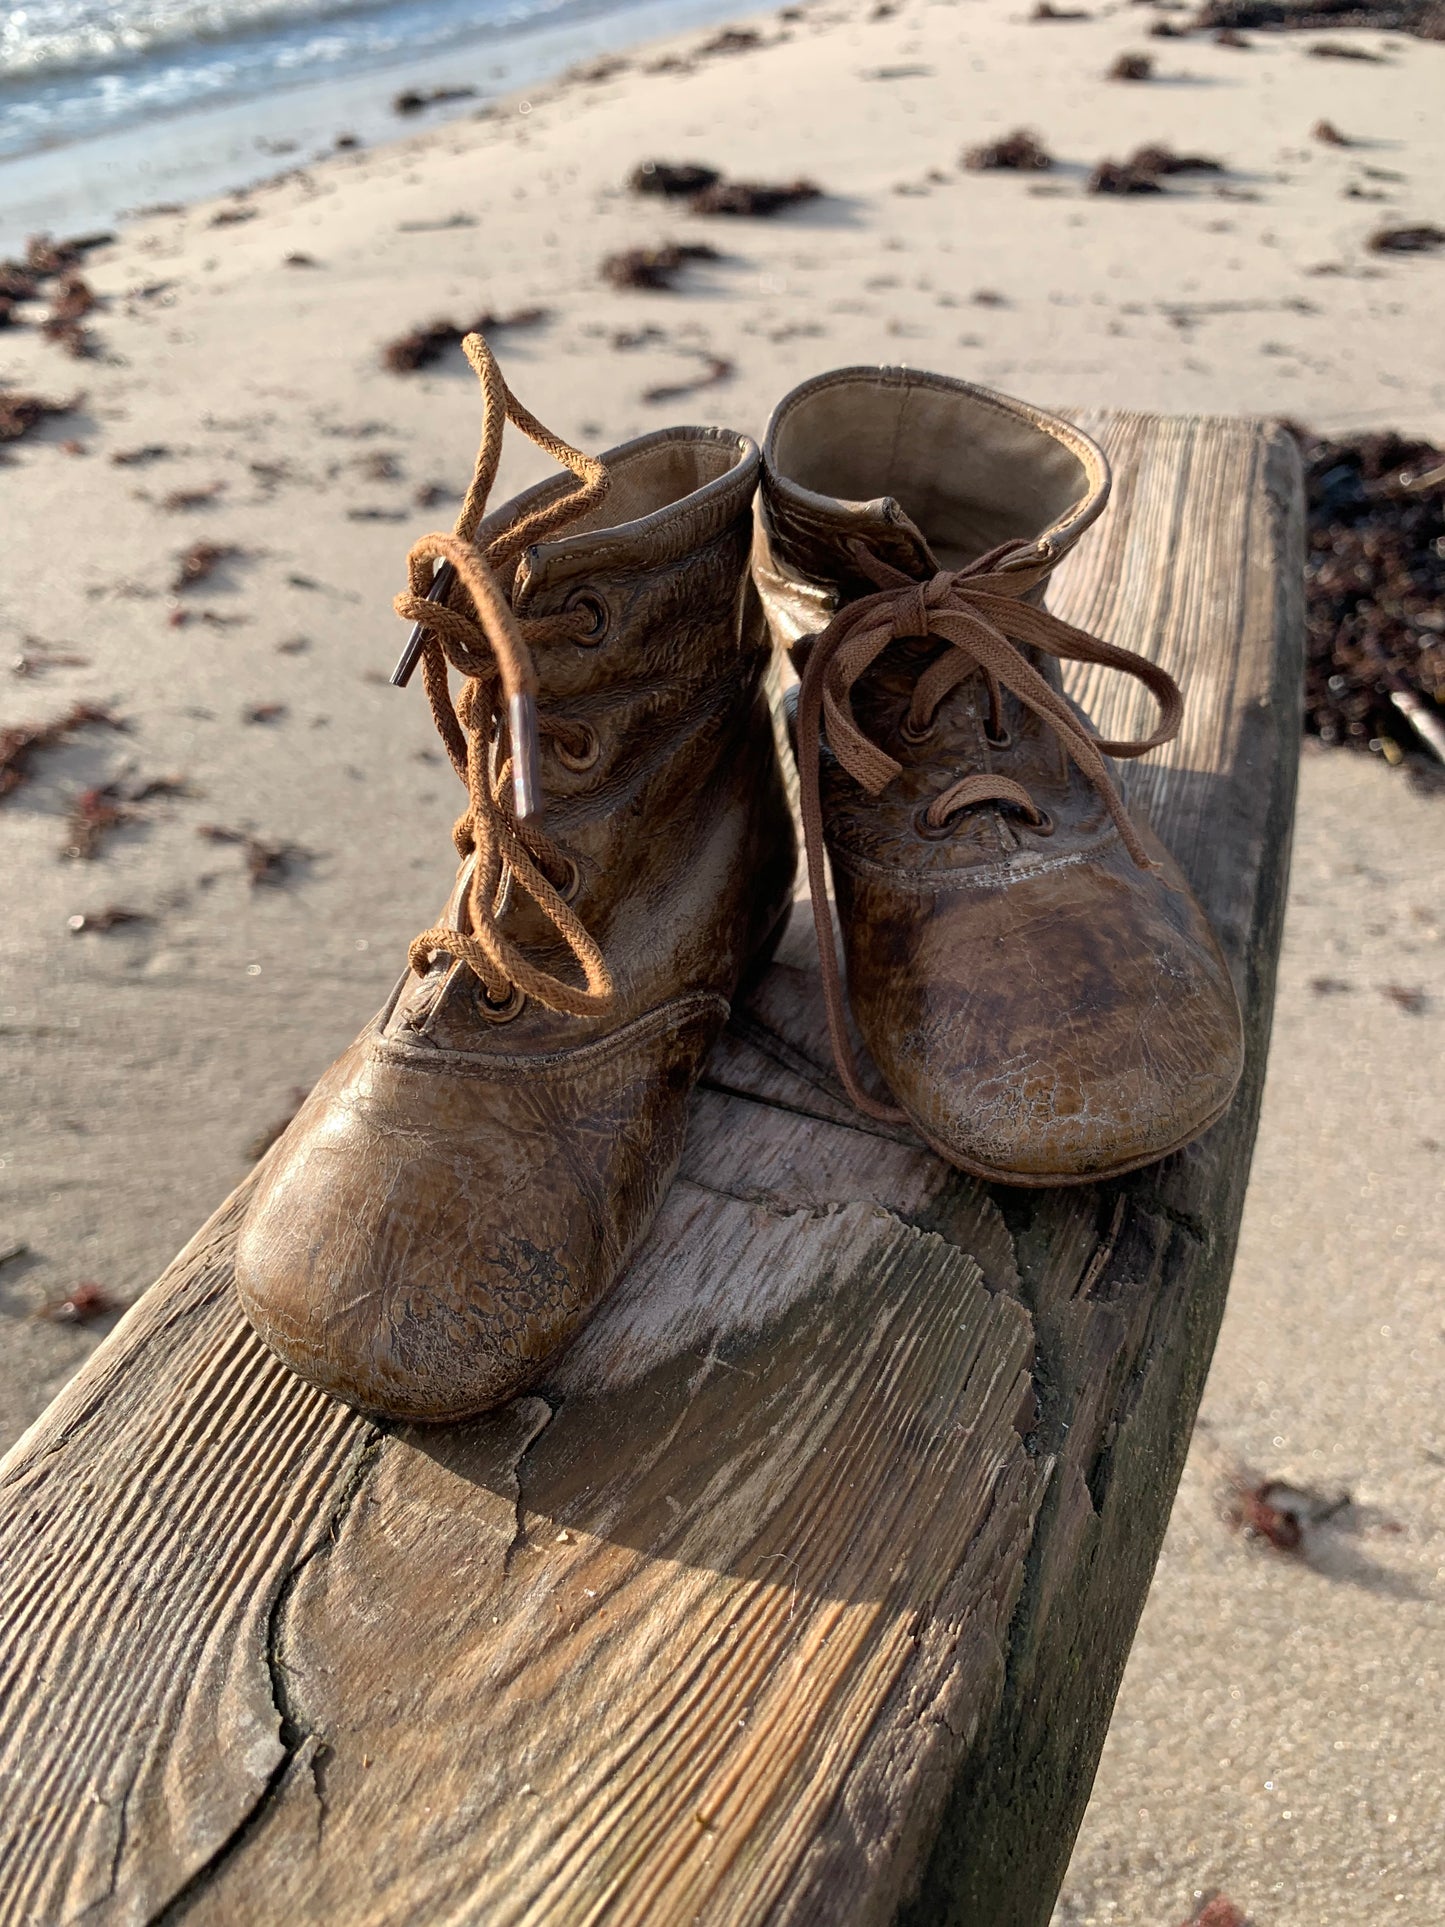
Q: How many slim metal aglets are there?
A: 2